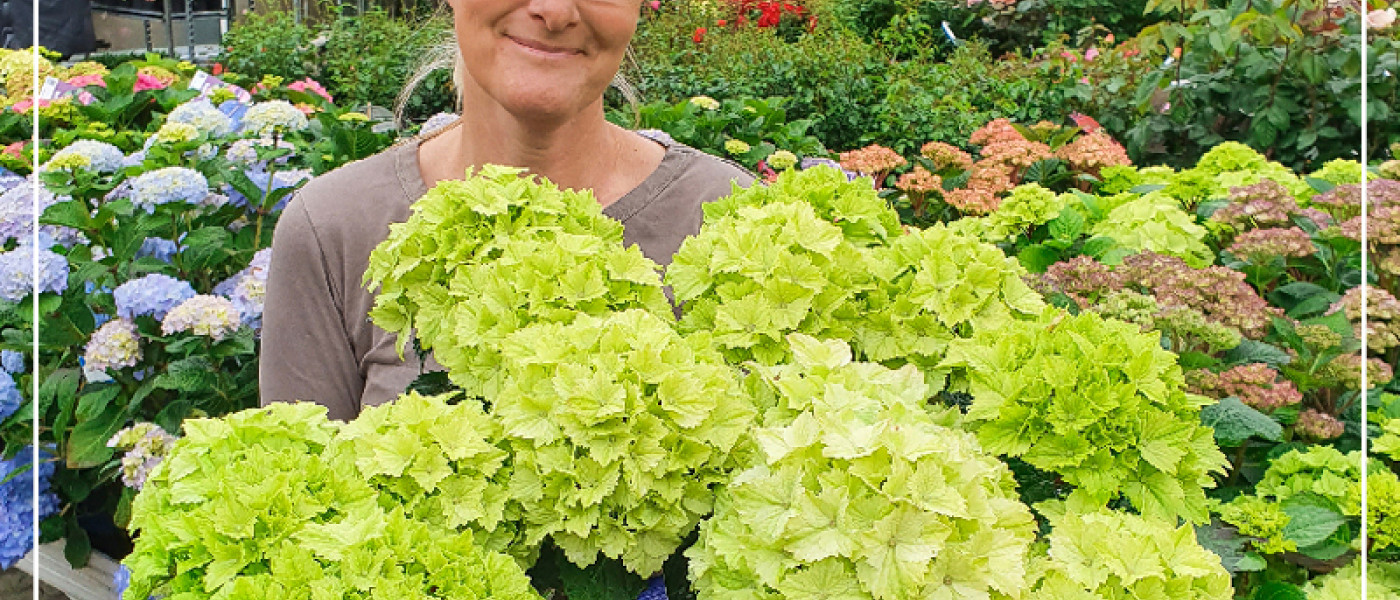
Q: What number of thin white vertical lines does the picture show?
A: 2